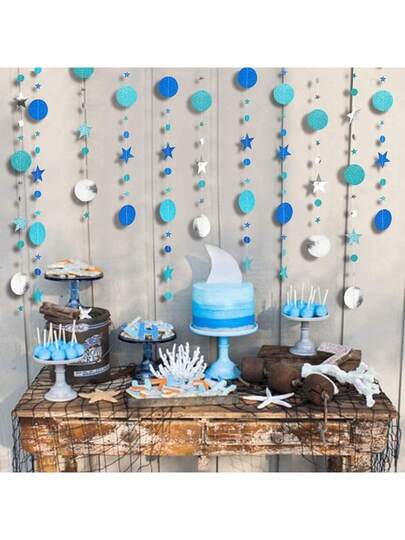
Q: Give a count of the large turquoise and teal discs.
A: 11